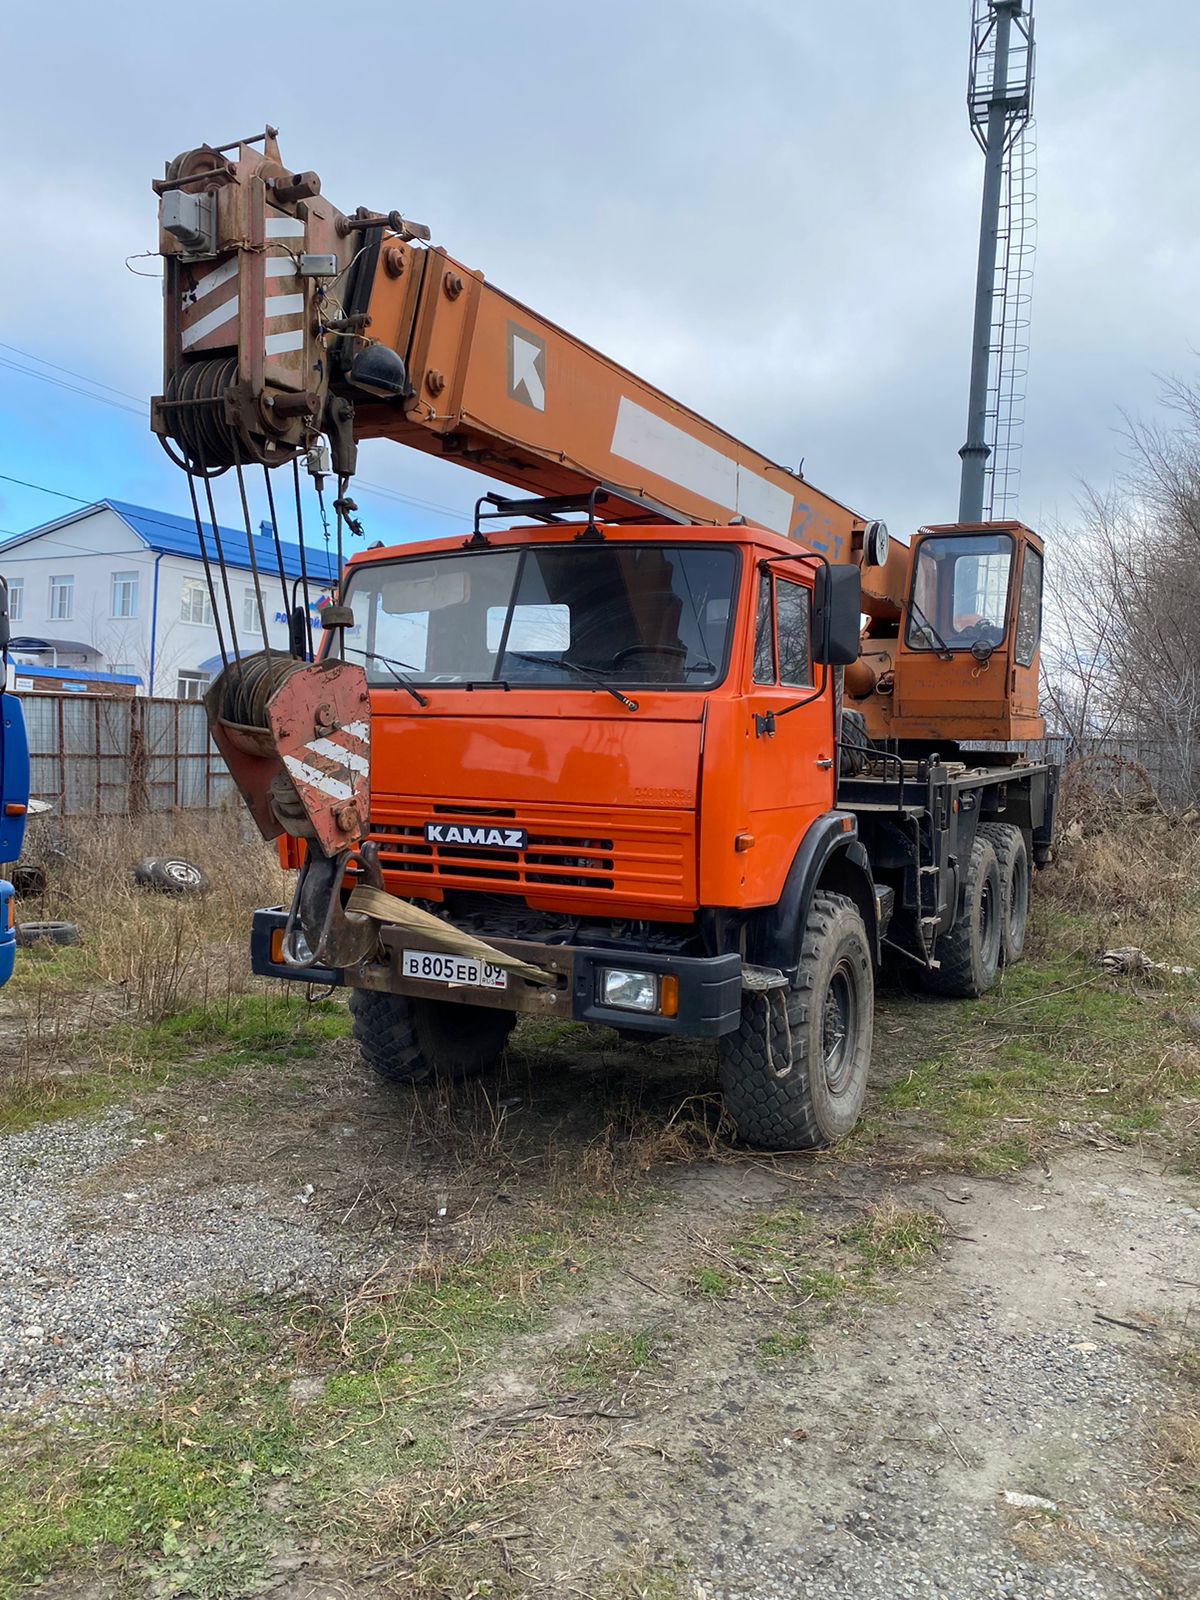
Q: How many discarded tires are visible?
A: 3